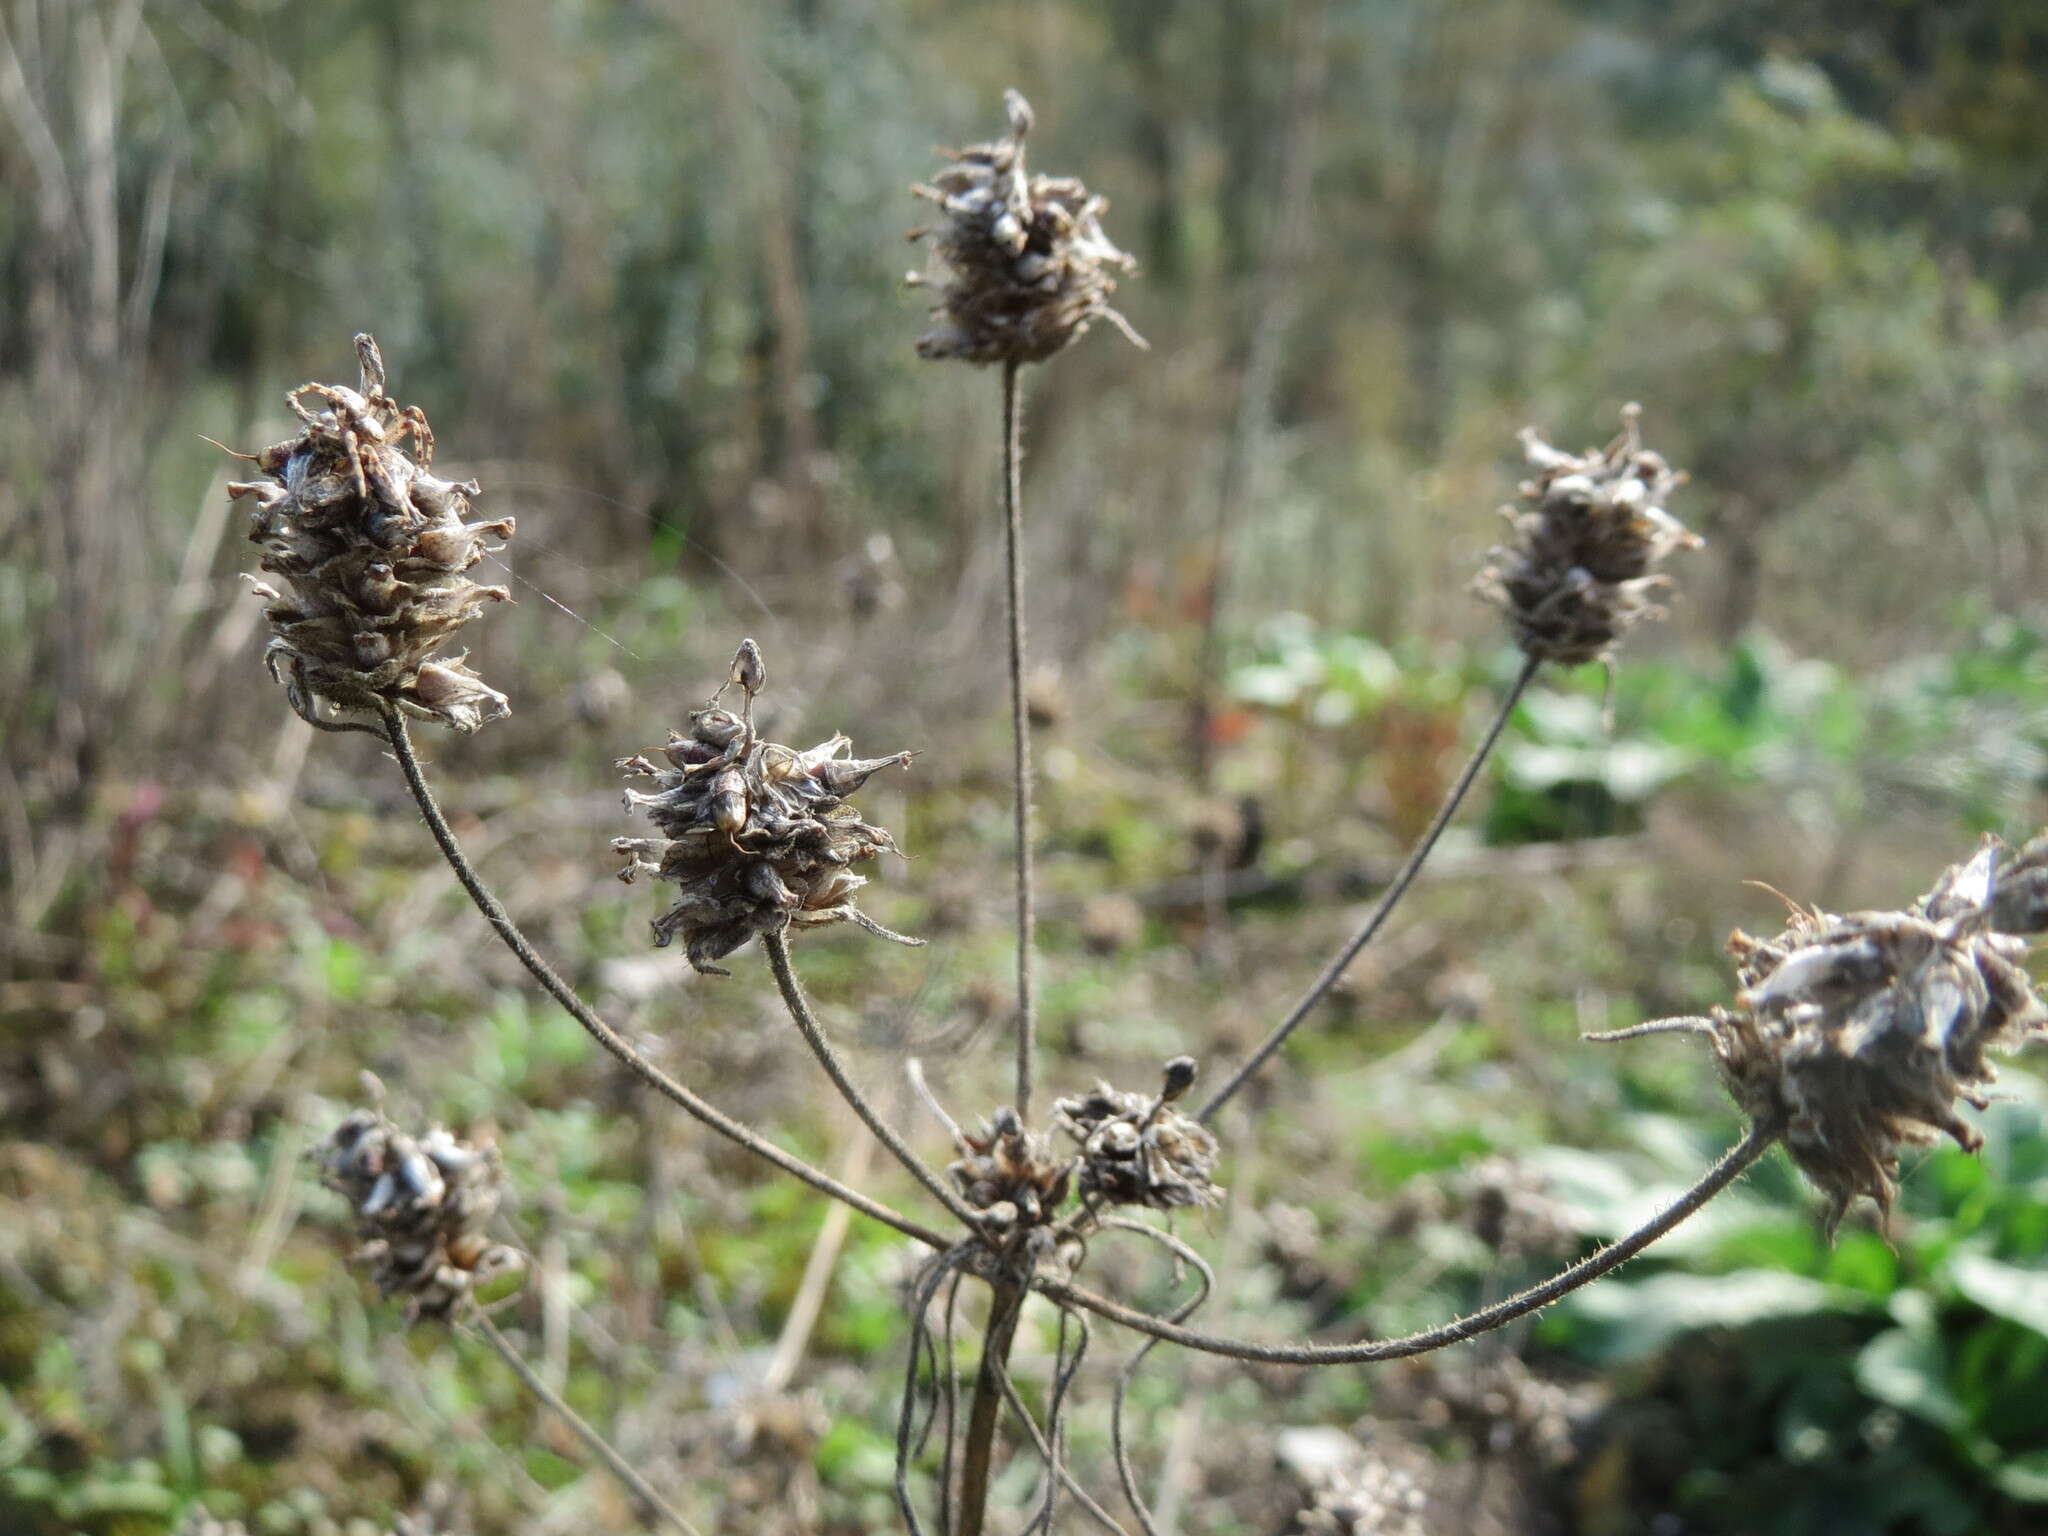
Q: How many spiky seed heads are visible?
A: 8